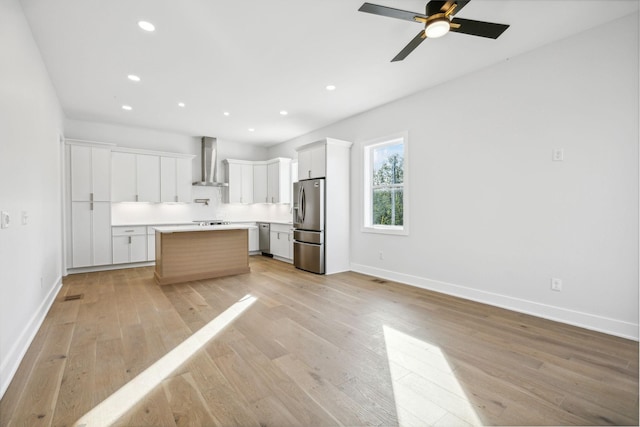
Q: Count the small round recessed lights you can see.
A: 8